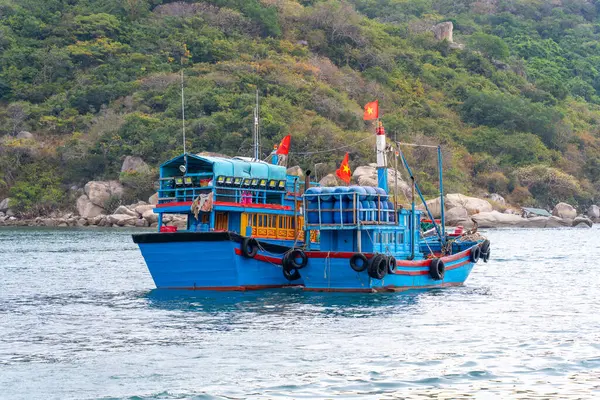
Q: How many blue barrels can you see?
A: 15